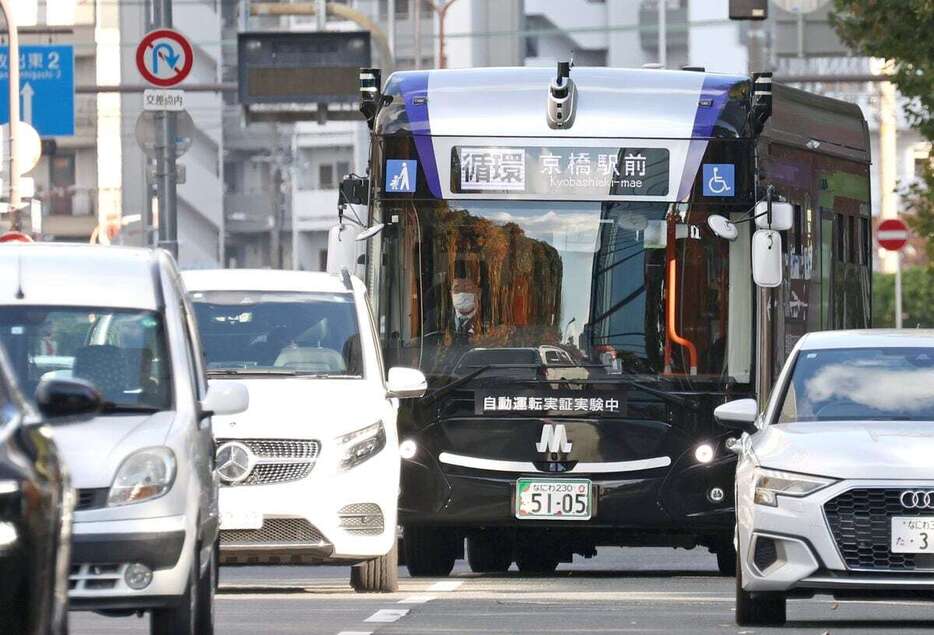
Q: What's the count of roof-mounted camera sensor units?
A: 3